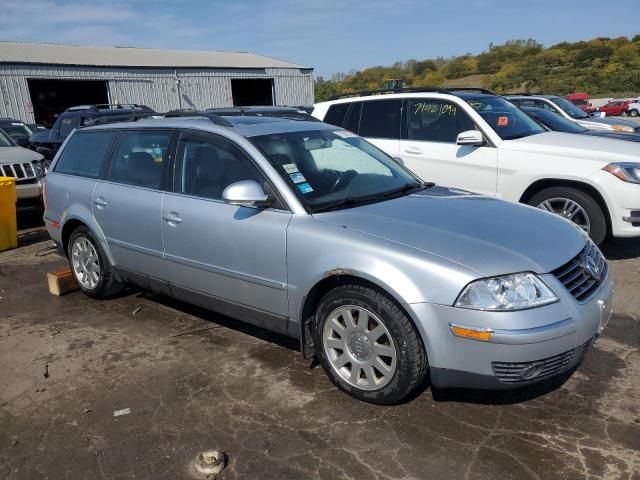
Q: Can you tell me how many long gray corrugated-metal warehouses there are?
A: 1